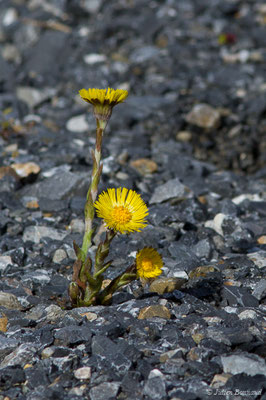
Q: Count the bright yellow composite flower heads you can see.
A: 3